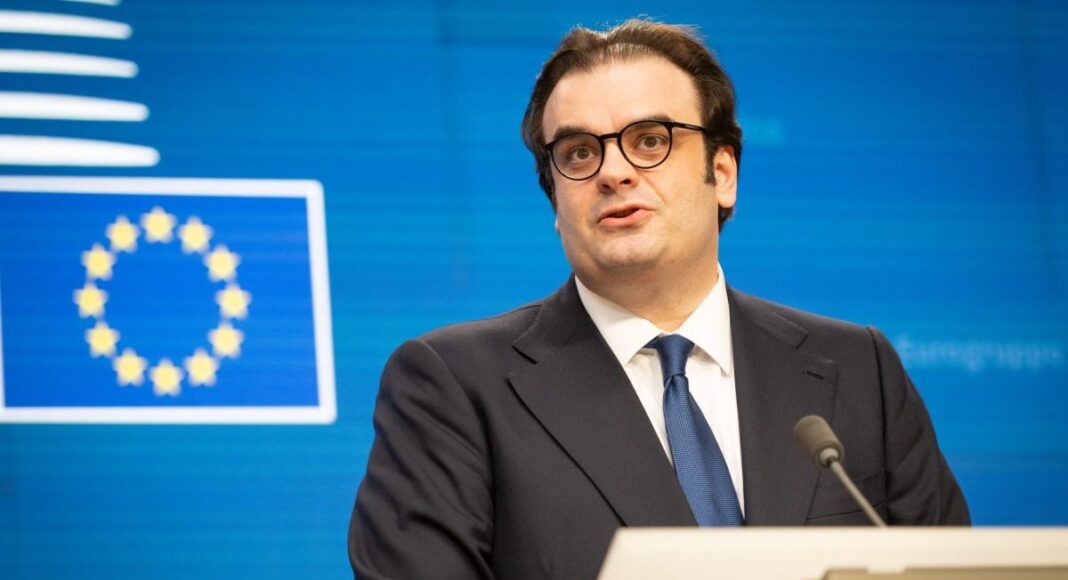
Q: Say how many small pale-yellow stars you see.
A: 12